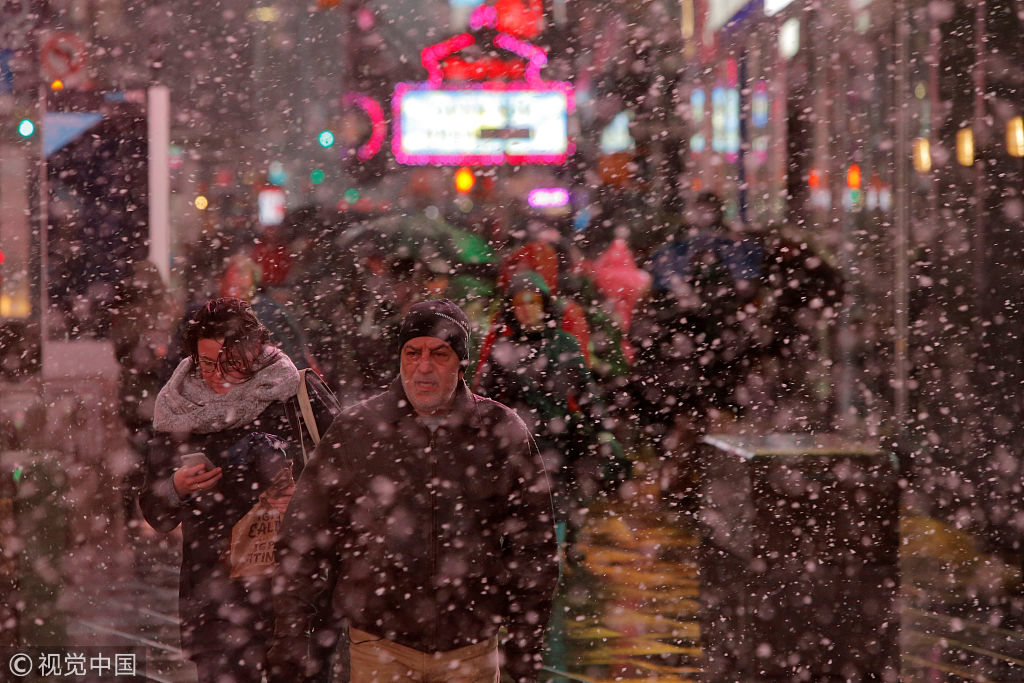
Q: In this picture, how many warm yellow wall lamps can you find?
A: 3